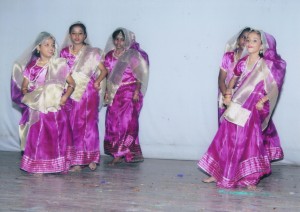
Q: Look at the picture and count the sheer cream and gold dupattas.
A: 5